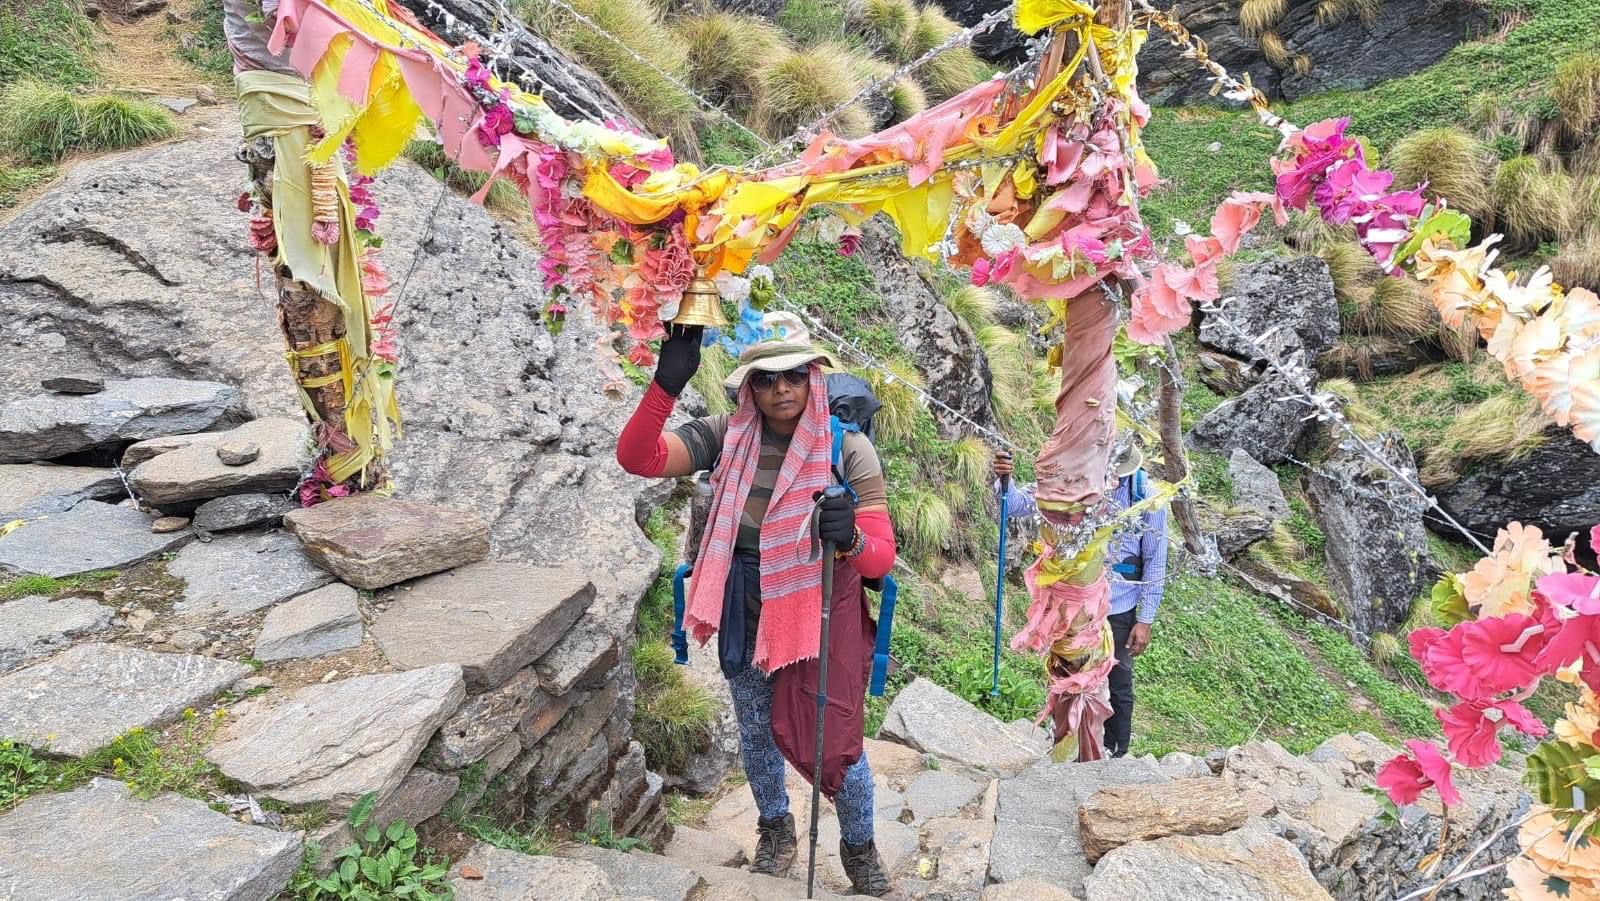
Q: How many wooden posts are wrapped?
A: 2